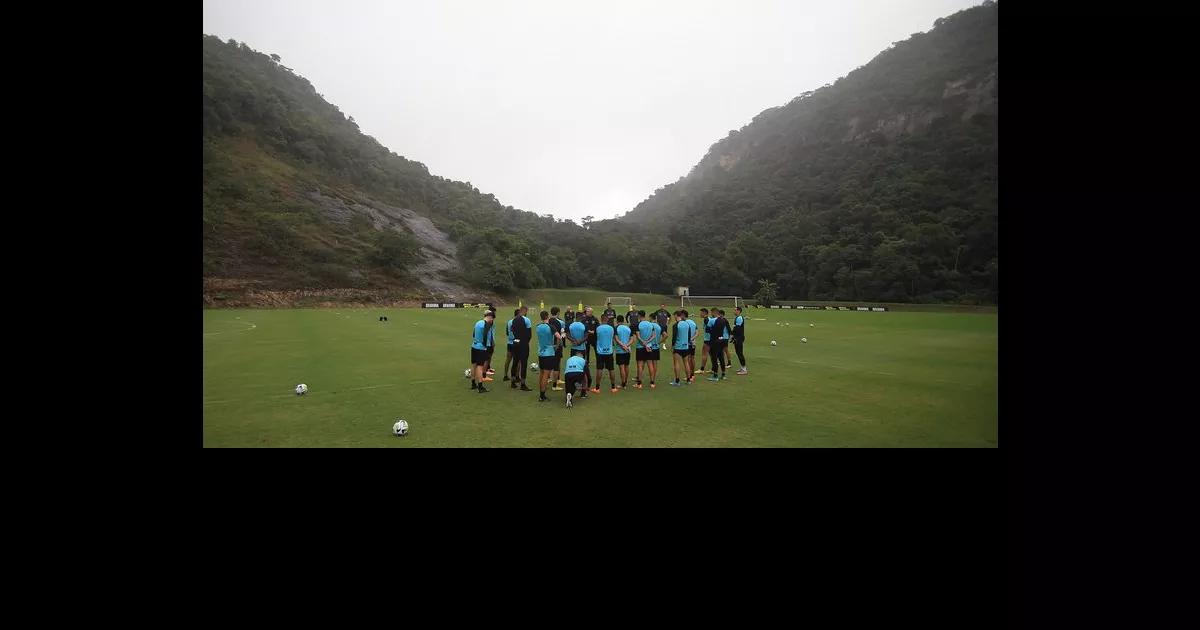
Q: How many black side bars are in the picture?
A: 2